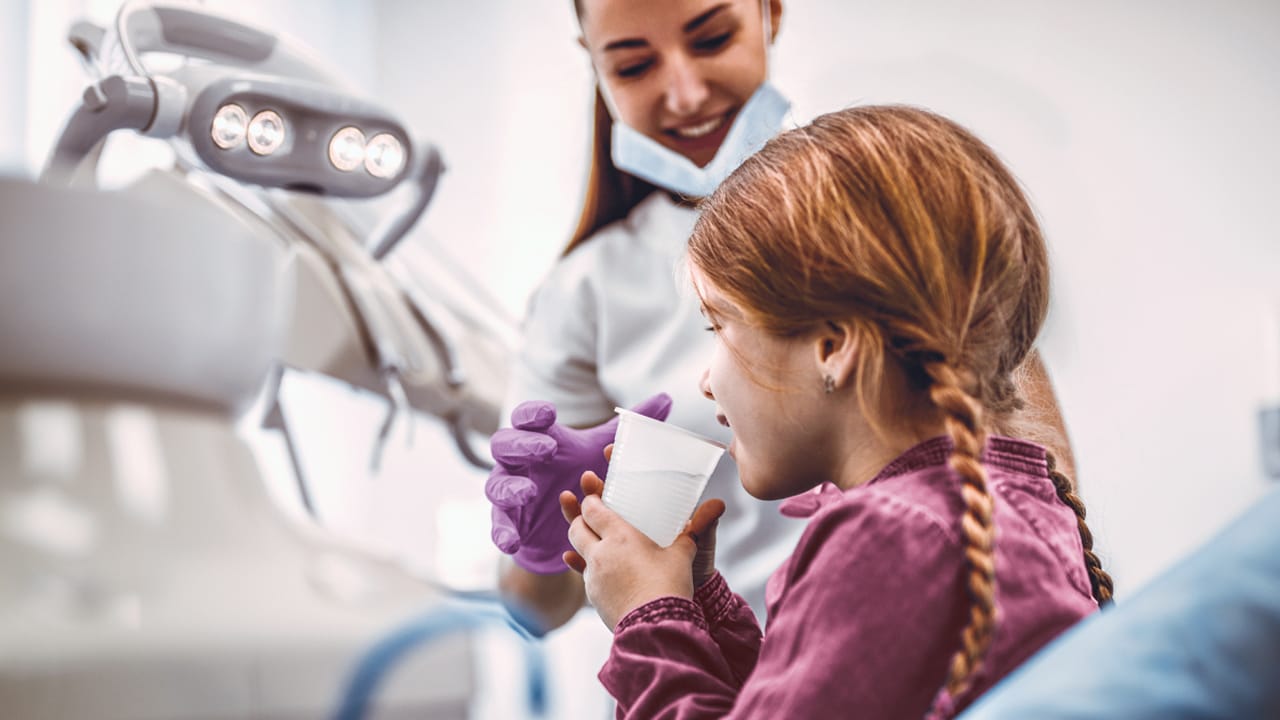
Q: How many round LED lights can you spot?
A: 4